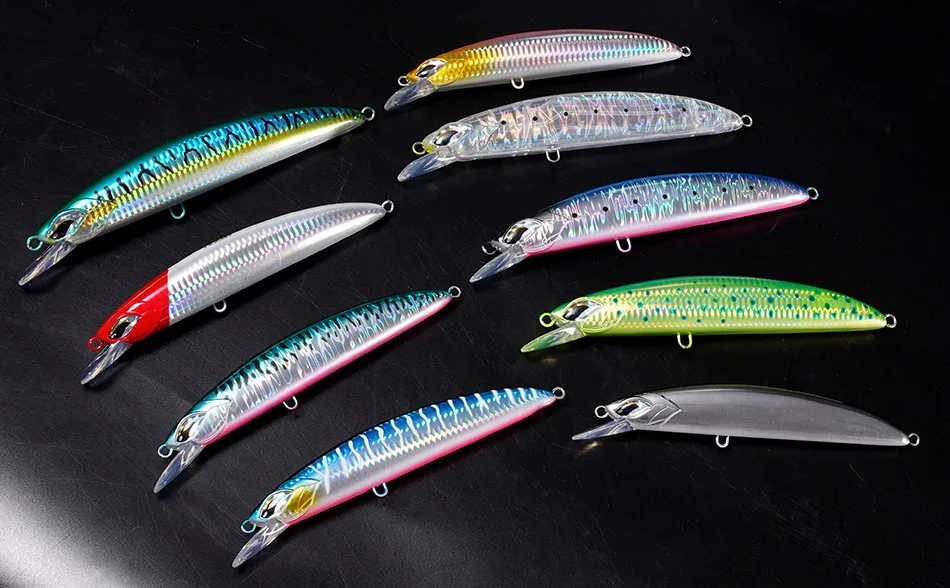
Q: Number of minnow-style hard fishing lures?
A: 9